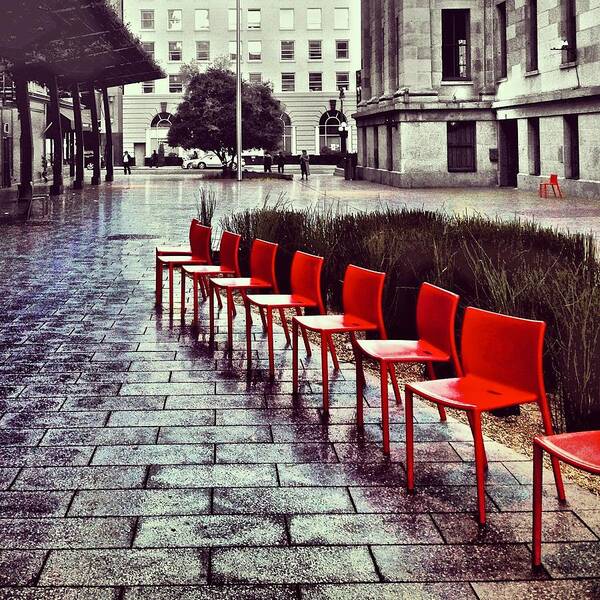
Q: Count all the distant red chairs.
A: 1